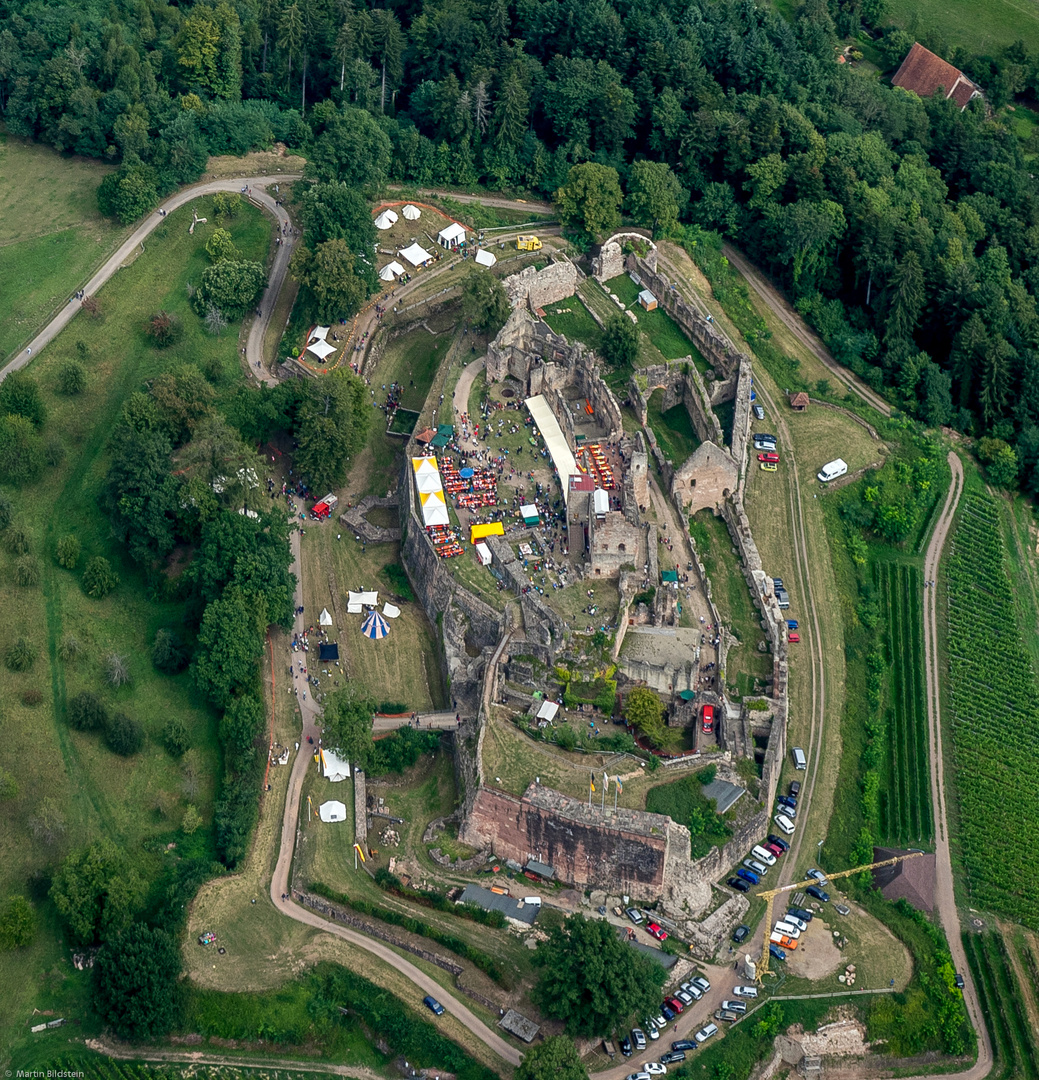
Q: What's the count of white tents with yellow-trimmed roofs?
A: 2